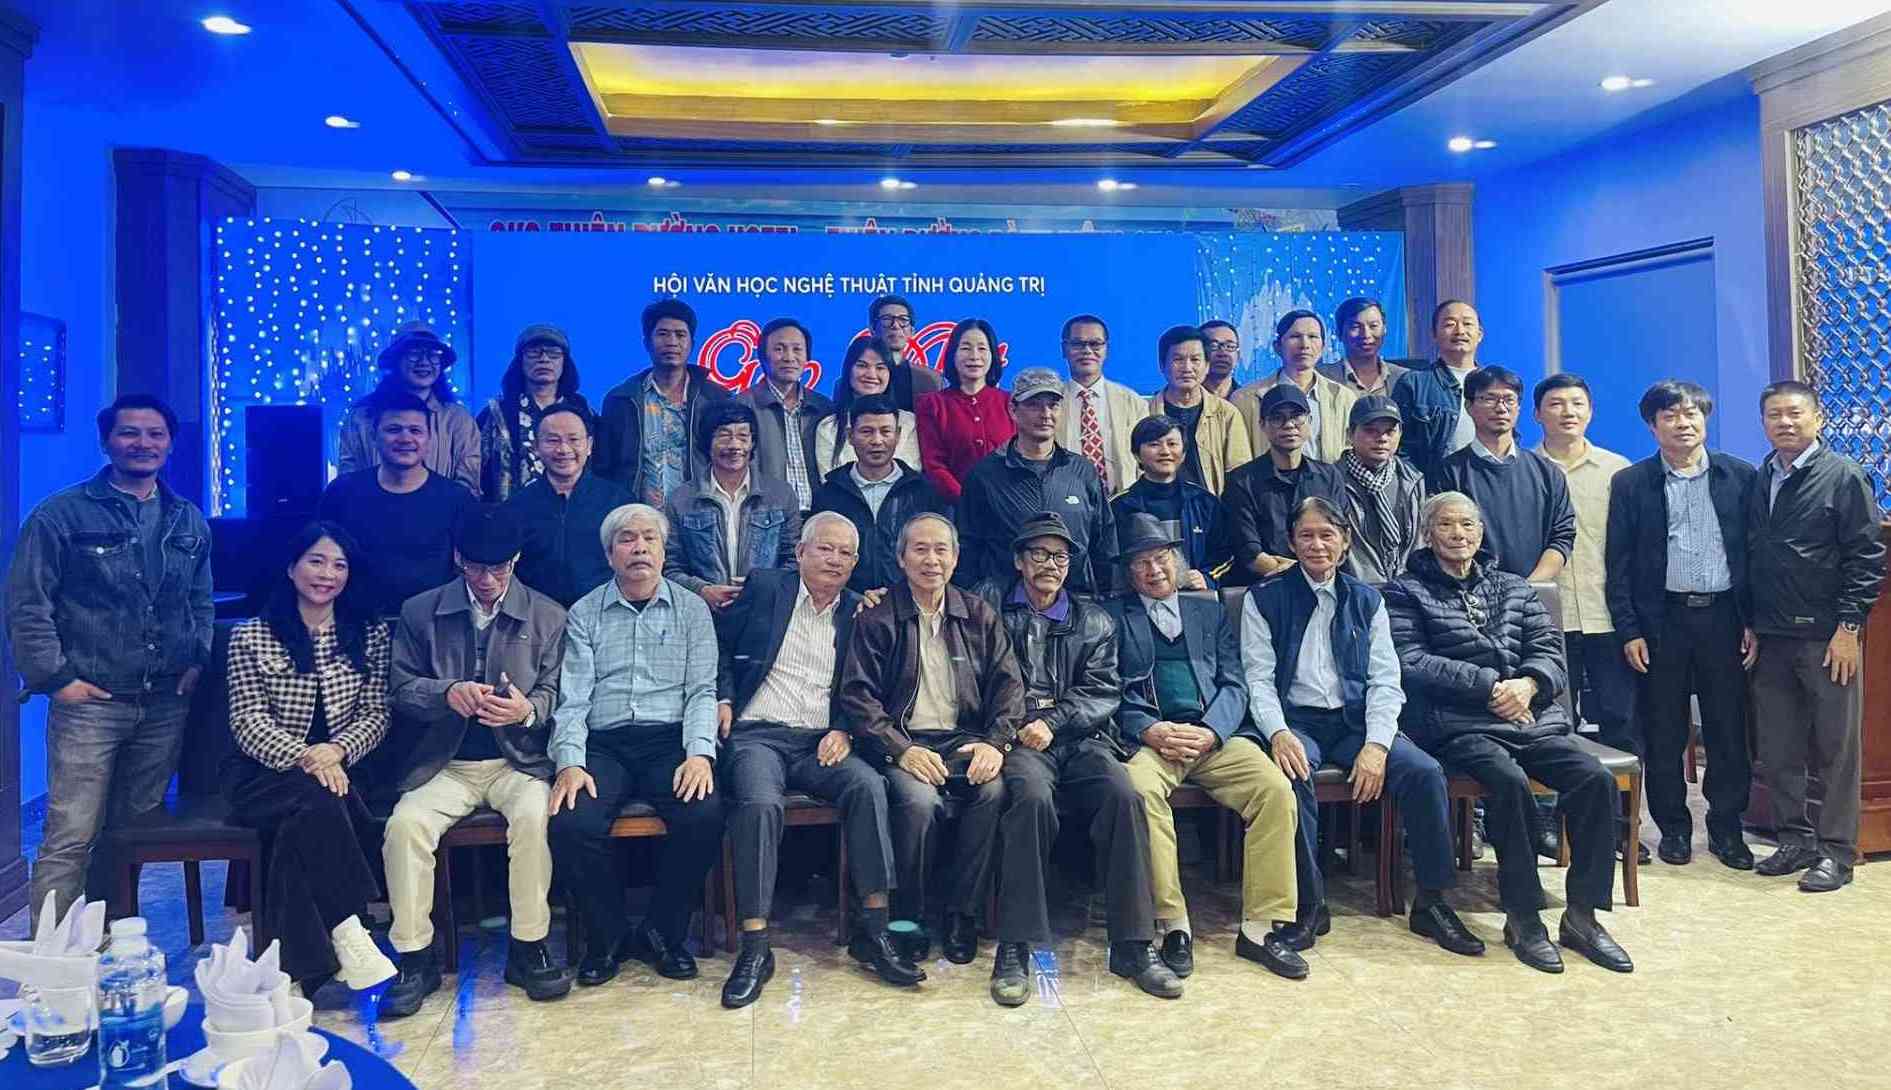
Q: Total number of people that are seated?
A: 9